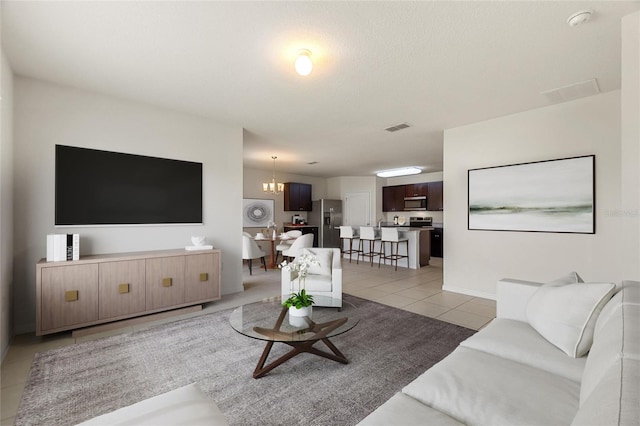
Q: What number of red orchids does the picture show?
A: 0